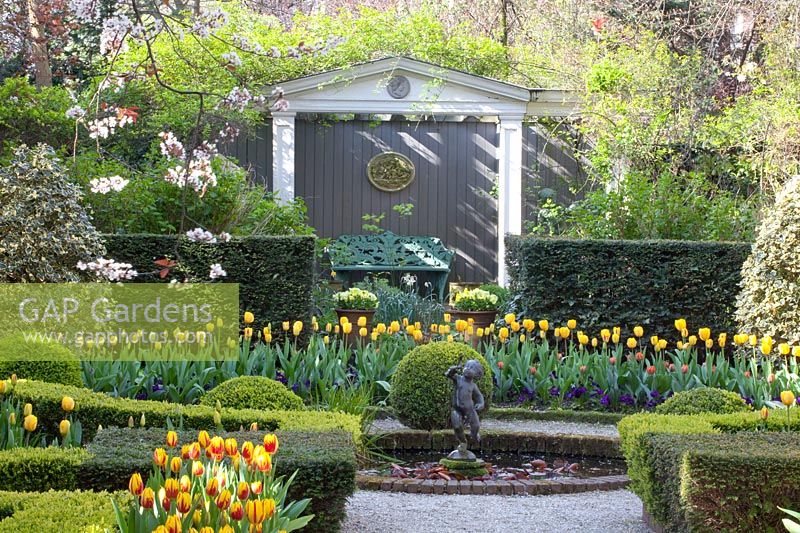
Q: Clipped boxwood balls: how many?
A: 4